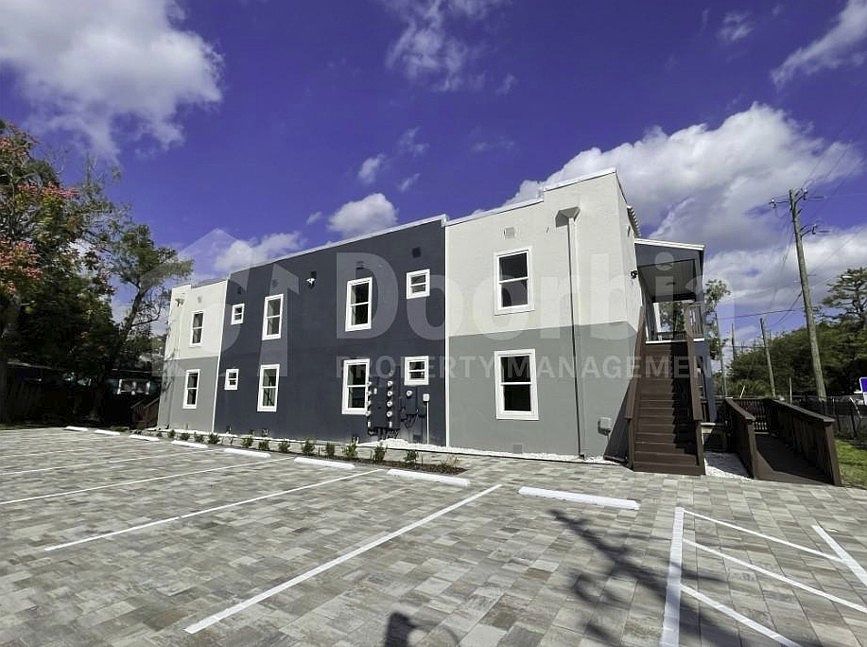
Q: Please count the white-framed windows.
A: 12